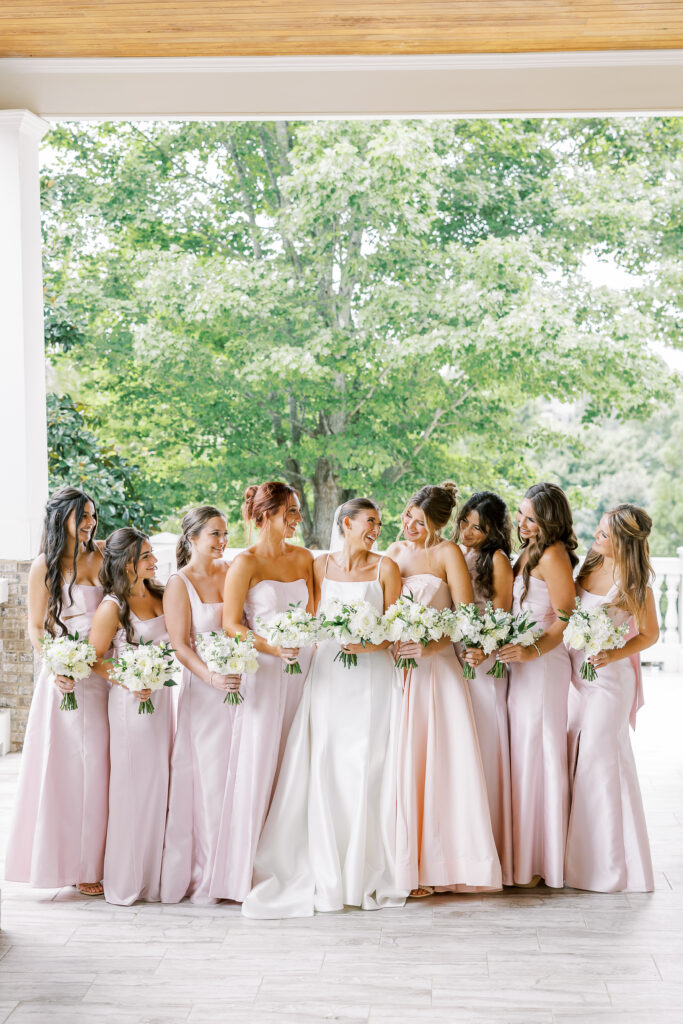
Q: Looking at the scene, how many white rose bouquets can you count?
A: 9